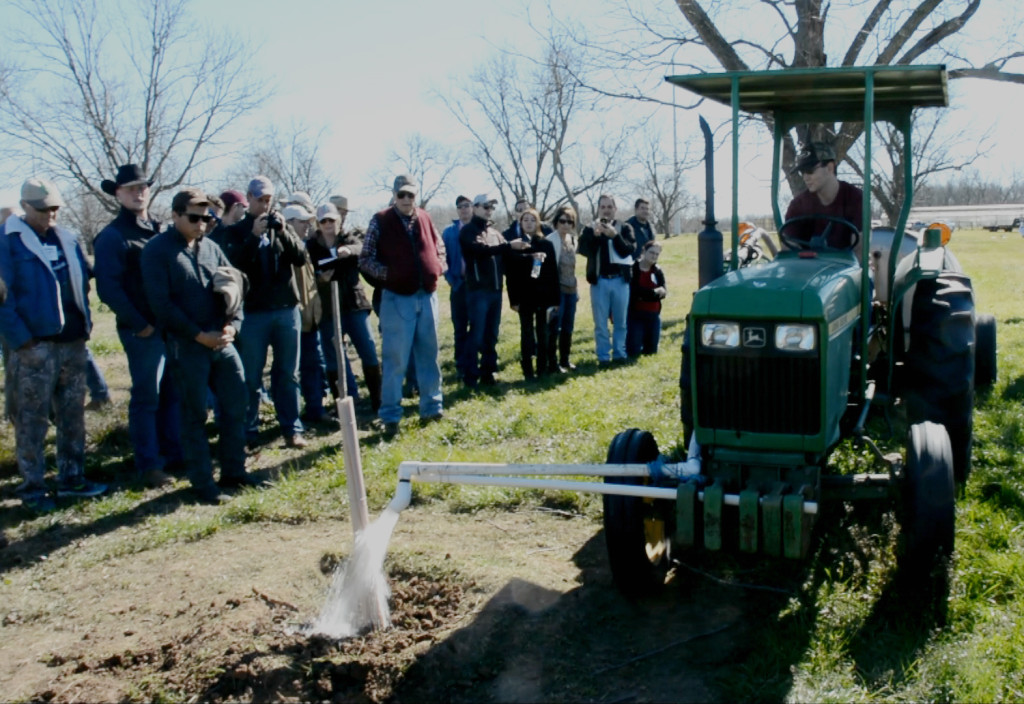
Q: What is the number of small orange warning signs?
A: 2